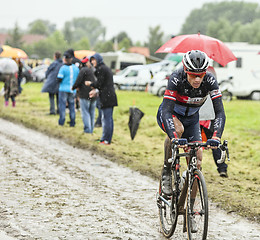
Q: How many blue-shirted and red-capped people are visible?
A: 2